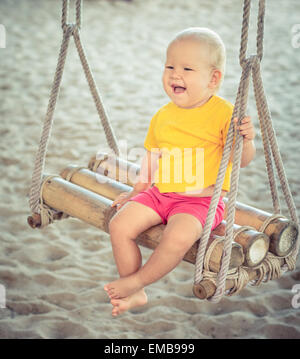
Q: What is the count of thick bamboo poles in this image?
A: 3